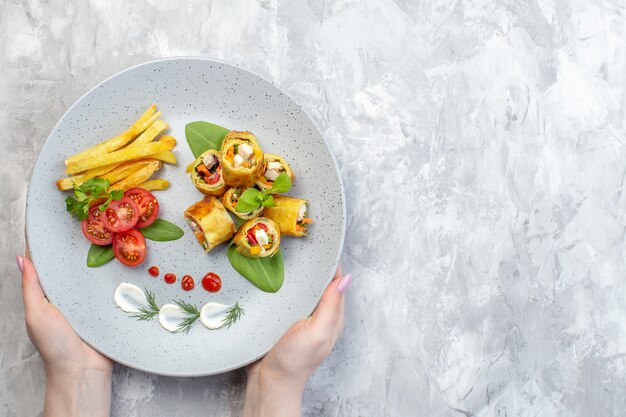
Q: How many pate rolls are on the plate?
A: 7